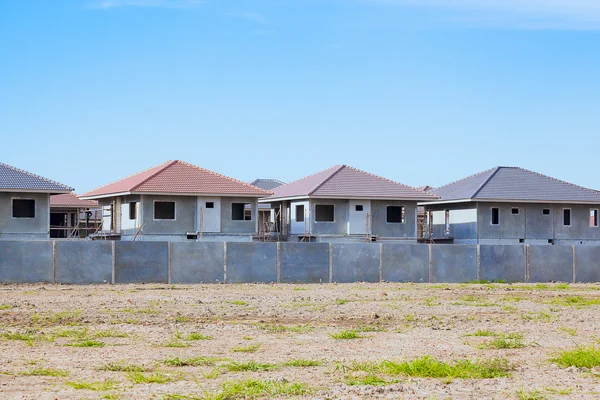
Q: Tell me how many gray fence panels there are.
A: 12